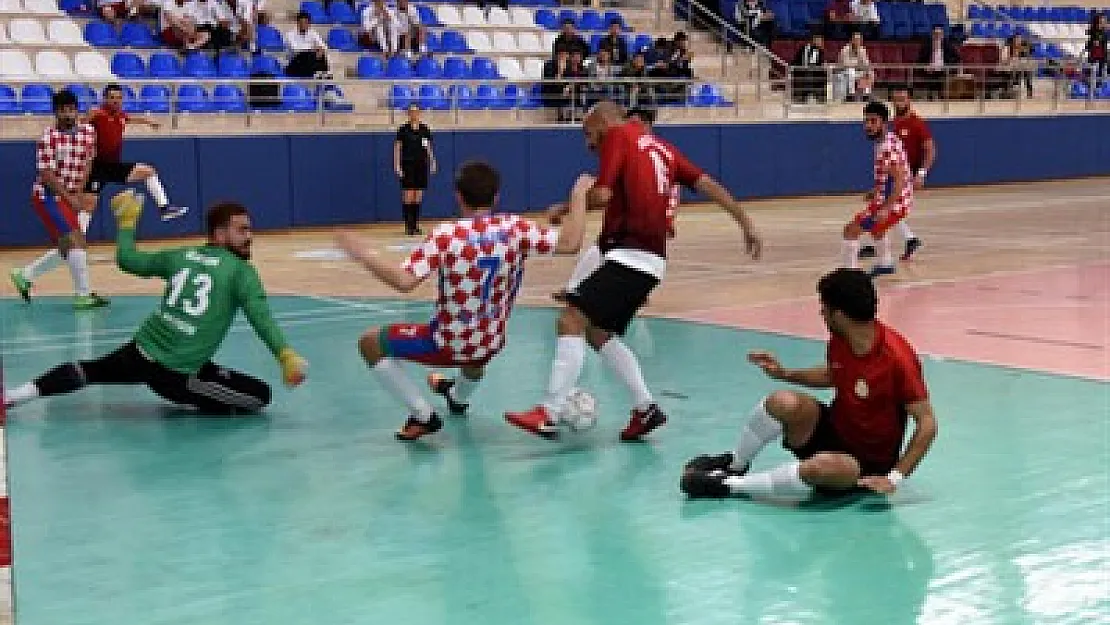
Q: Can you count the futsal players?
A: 9